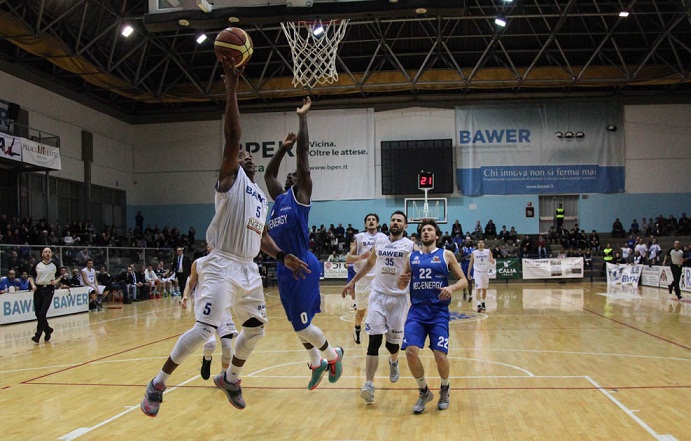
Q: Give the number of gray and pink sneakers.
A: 2